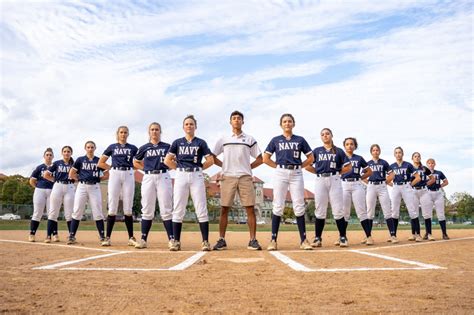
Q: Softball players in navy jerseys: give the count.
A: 13